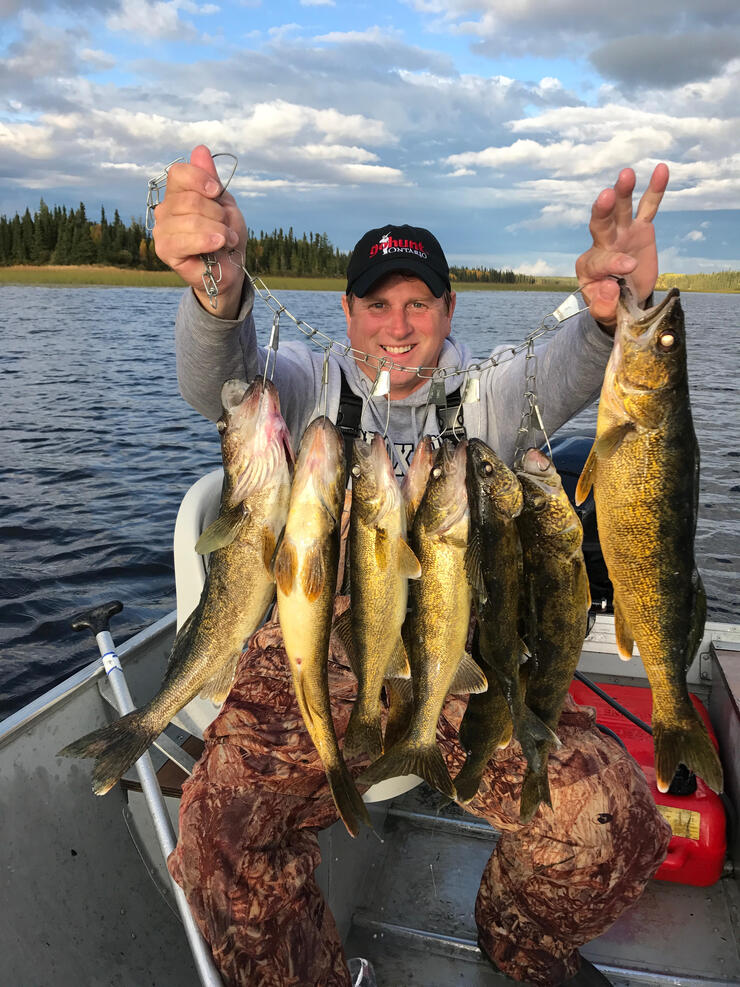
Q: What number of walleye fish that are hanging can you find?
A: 8